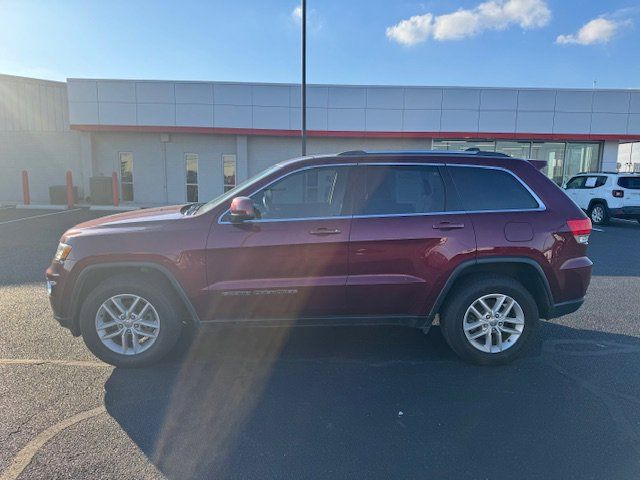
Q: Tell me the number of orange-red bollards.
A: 3